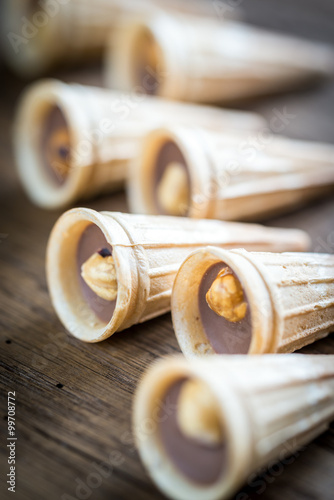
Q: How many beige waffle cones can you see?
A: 7